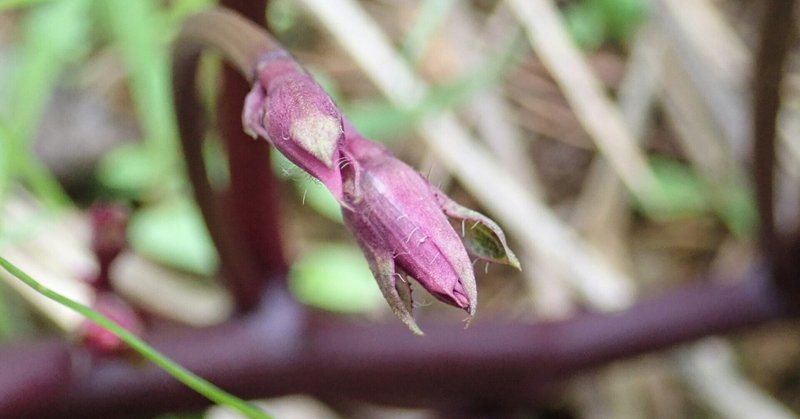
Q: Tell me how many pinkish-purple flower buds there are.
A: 2